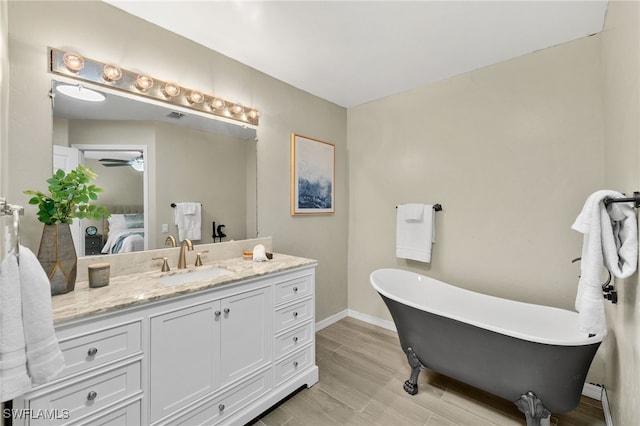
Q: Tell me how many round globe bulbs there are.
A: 8